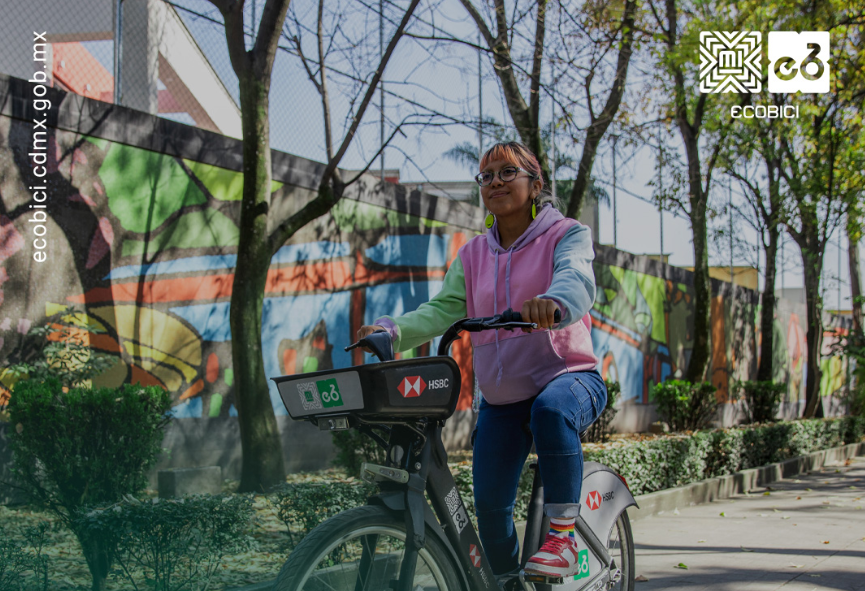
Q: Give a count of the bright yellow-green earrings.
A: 2